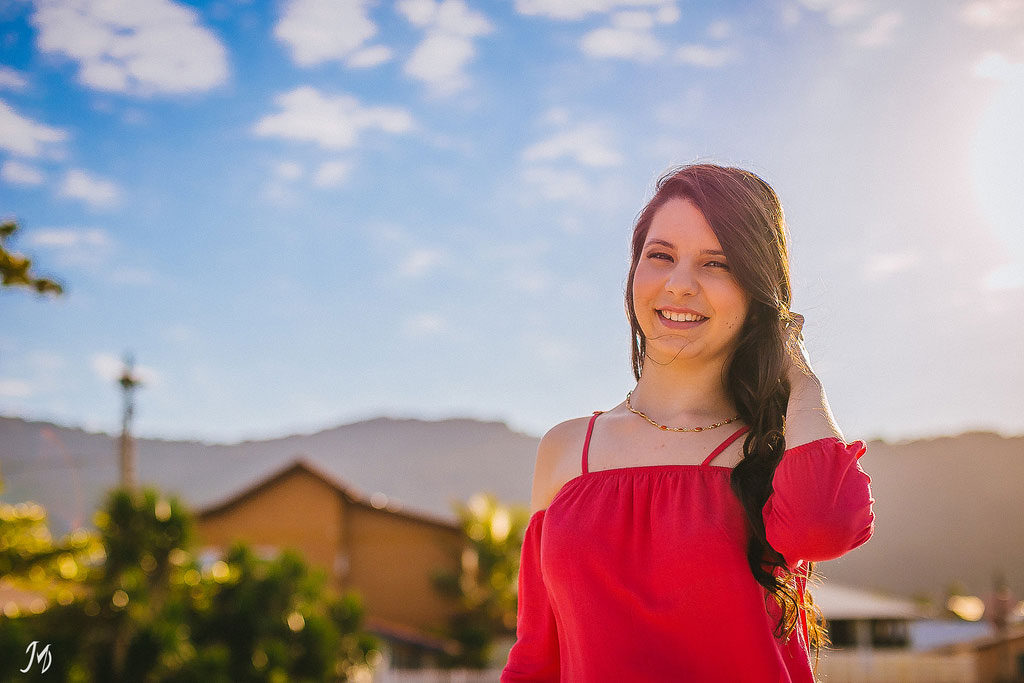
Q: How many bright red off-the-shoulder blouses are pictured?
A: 1